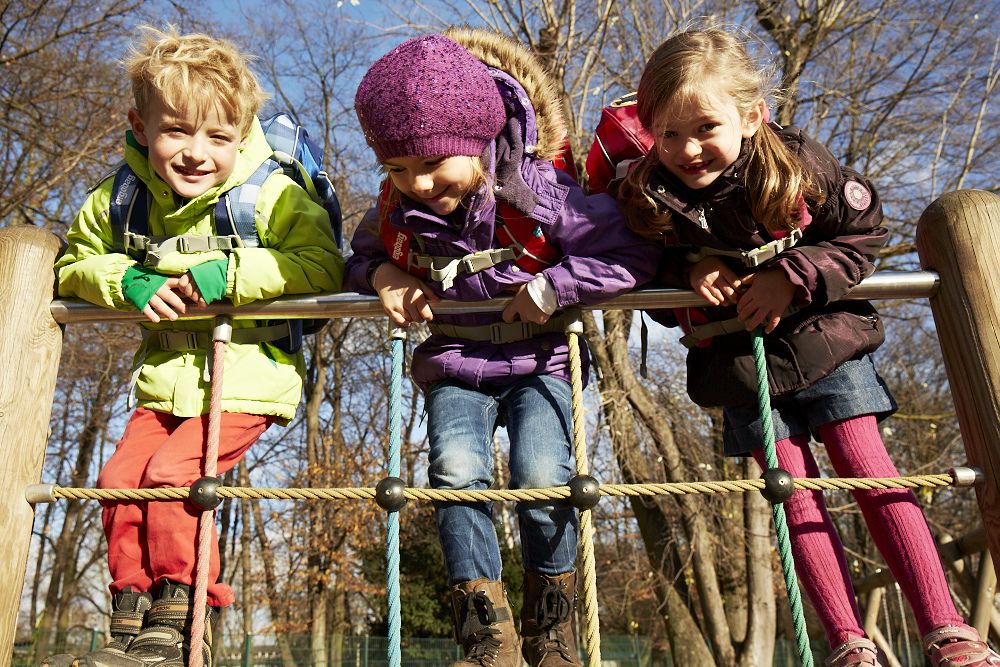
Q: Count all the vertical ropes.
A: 4